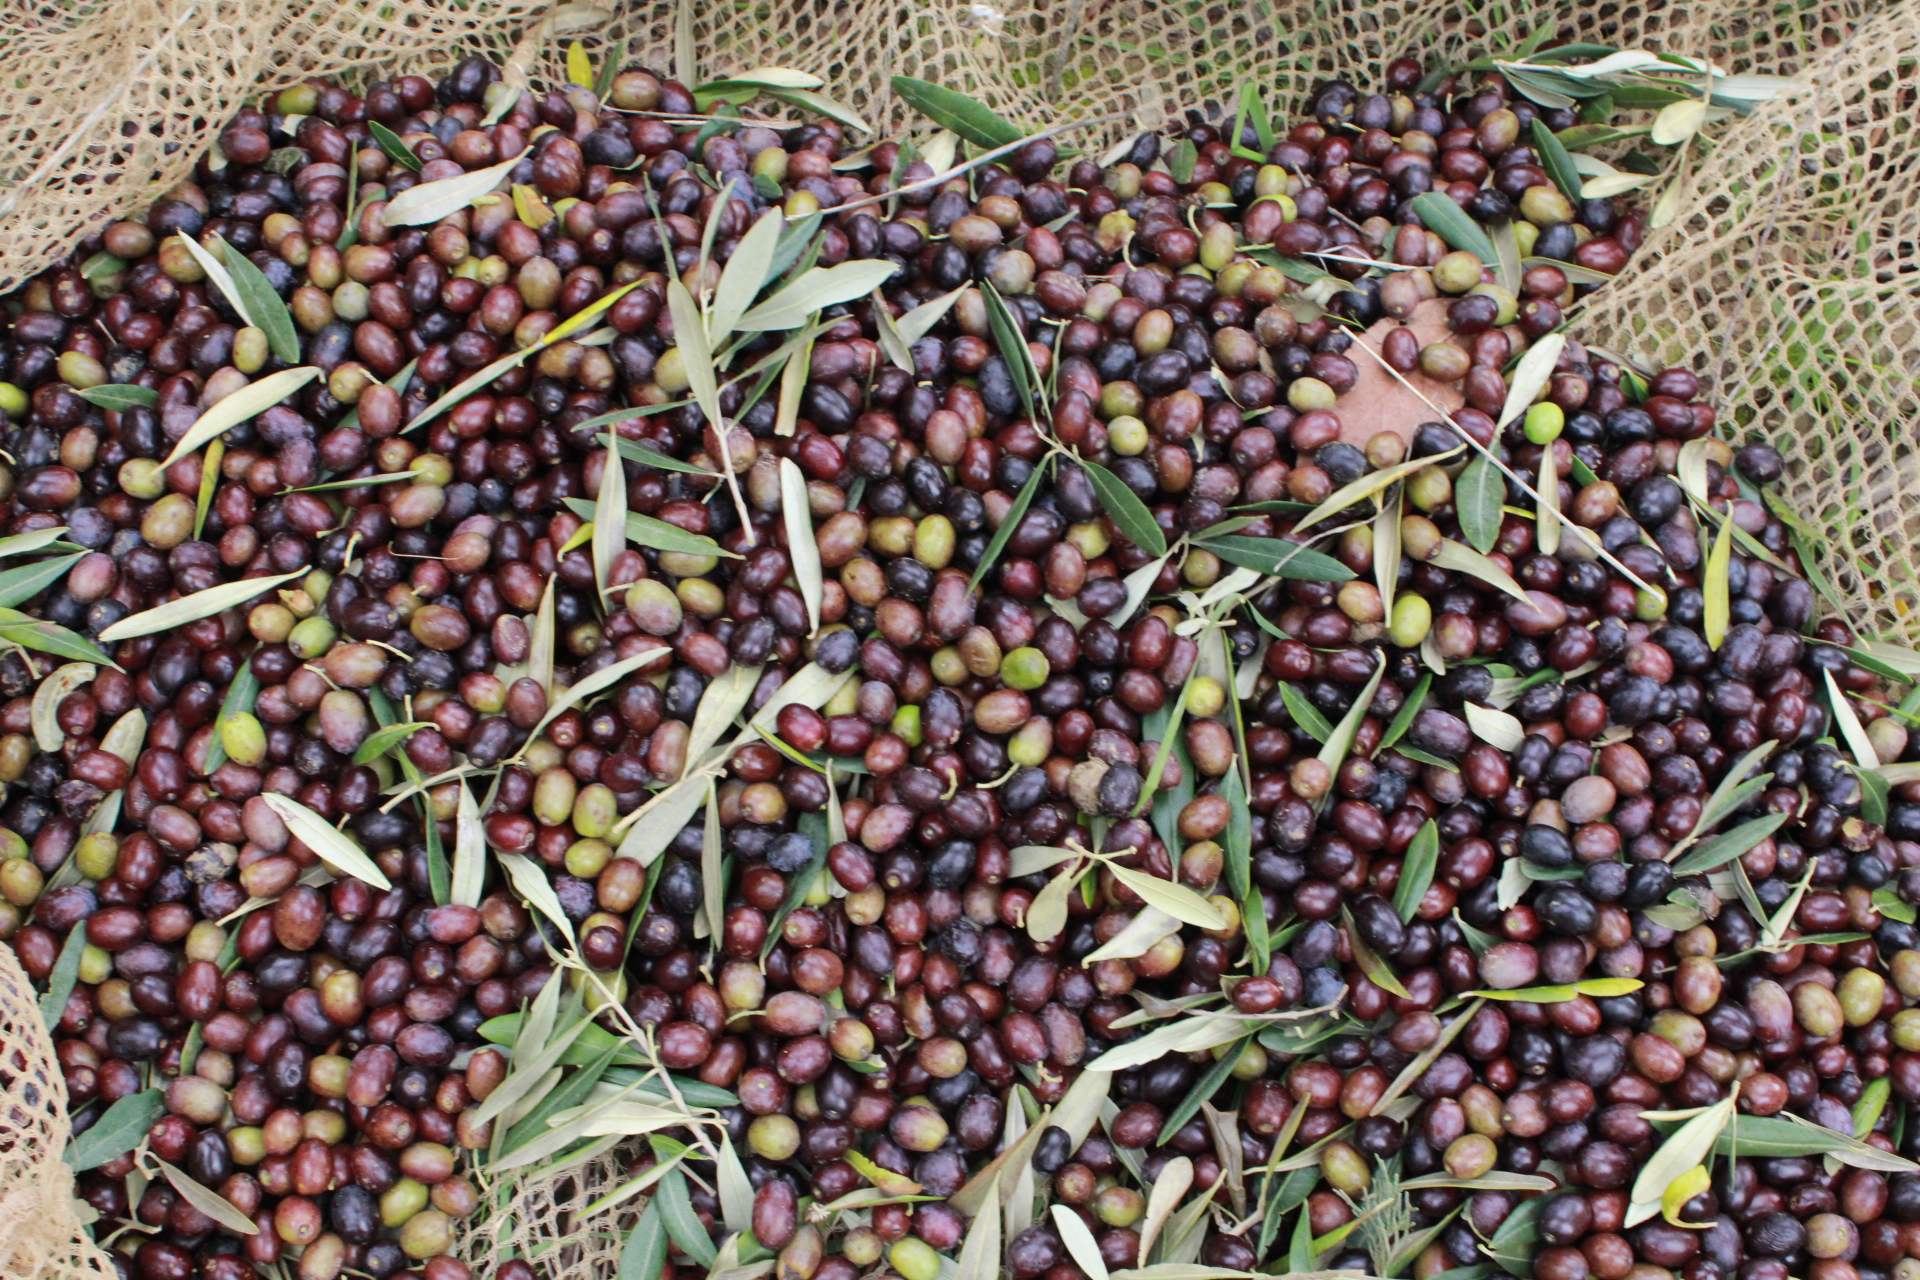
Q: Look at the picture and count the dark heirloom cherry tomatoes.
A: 0